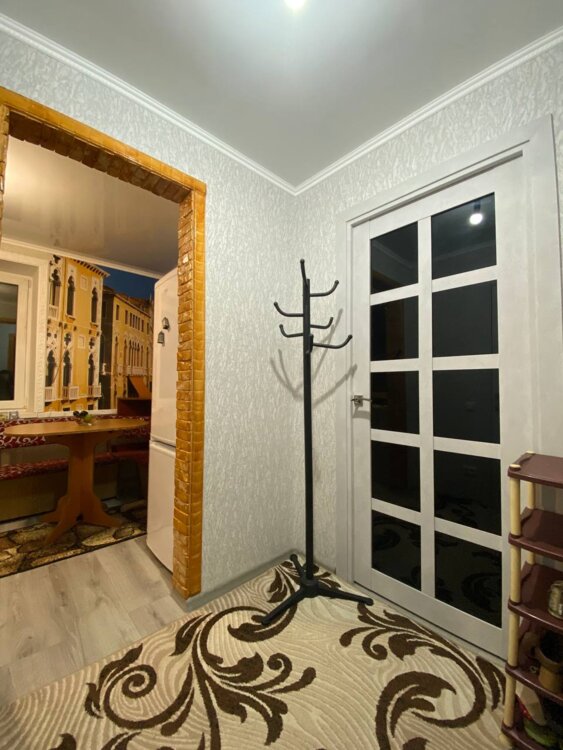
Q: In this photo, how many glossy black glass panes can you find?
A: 10